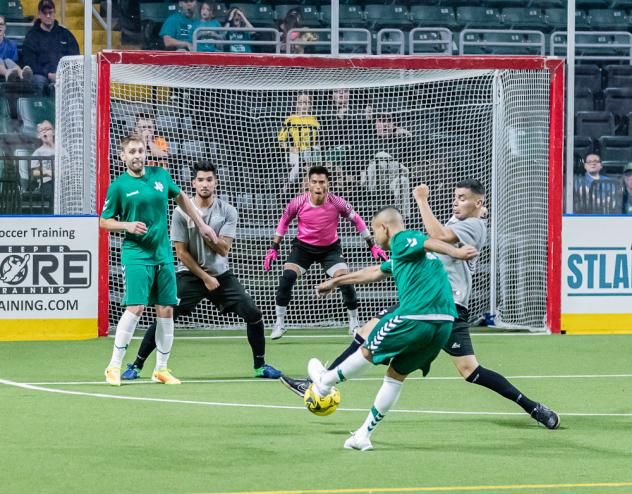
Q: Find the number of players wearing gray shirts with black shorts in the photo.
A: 2